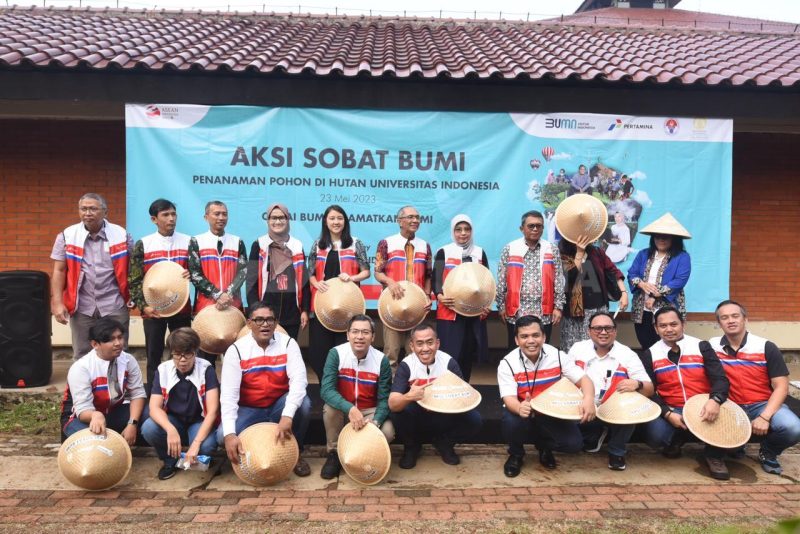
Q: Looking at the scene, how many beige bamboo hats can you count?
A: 15